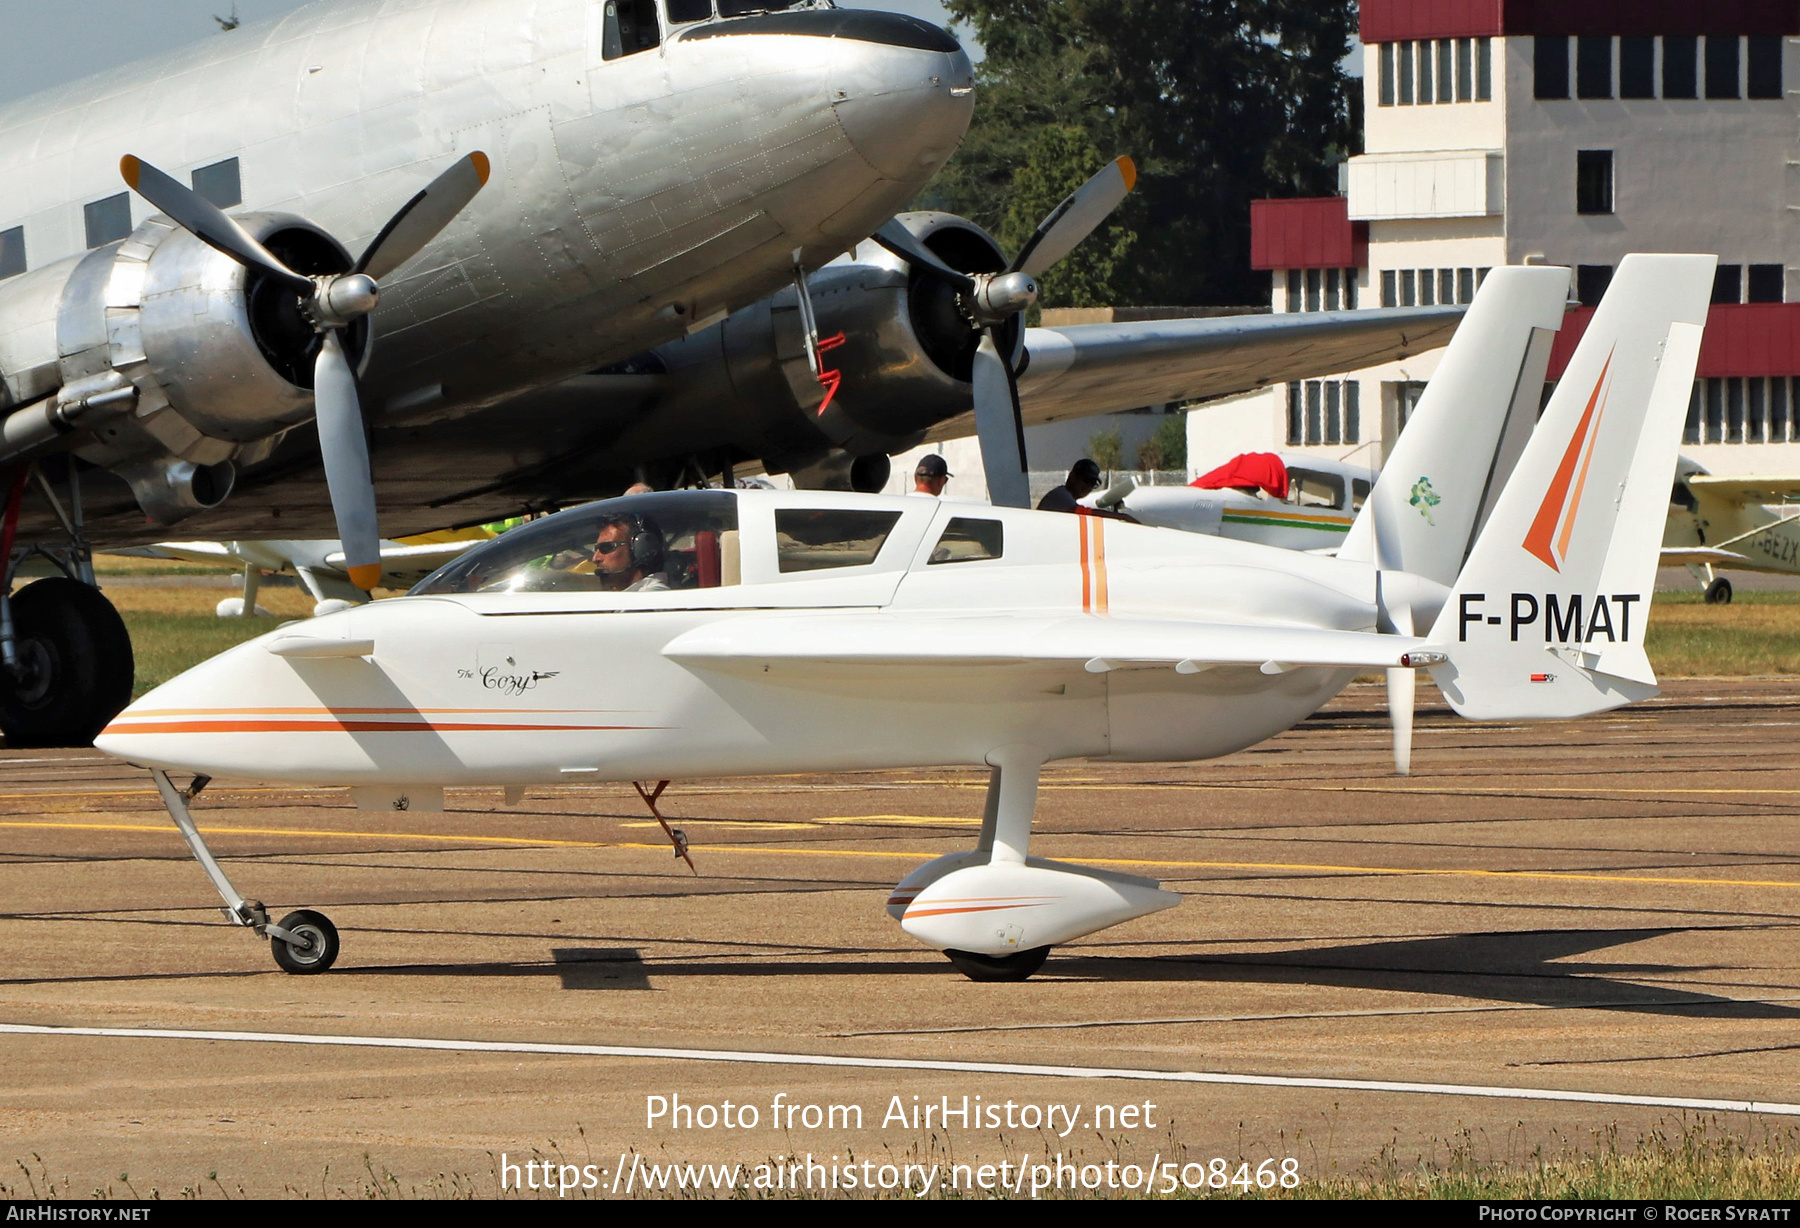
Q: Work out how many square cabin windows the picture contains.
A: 3